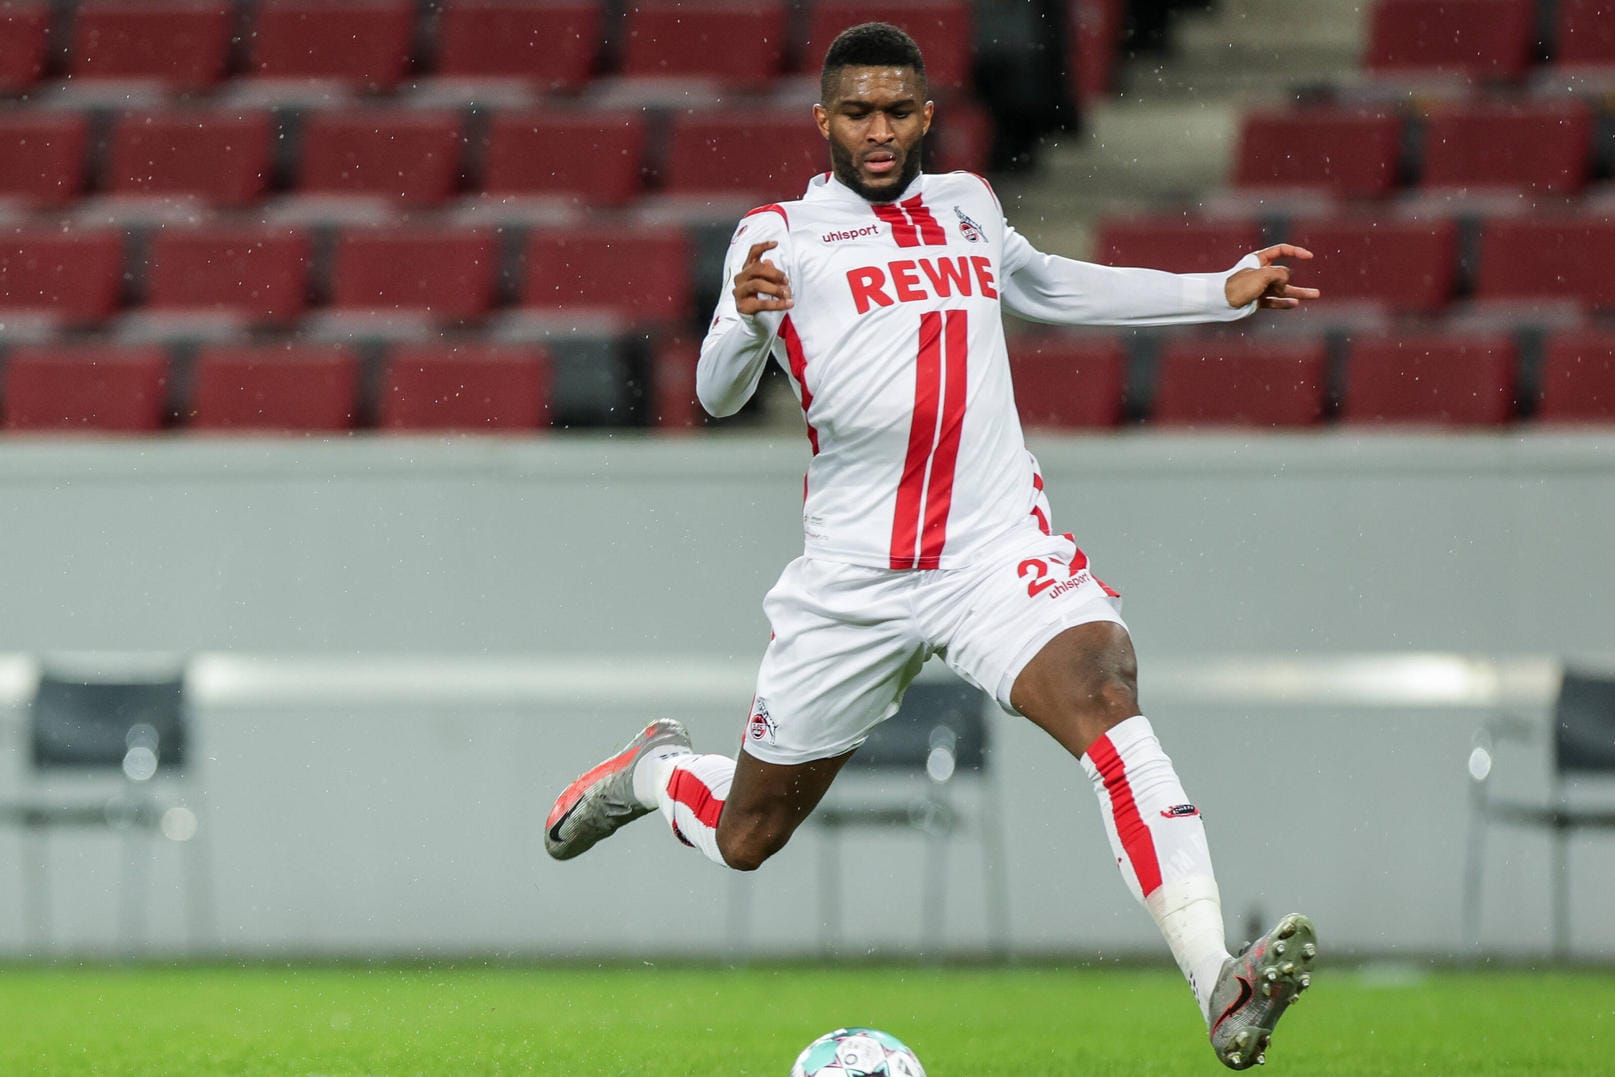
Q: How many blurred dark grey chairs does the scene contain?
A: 3